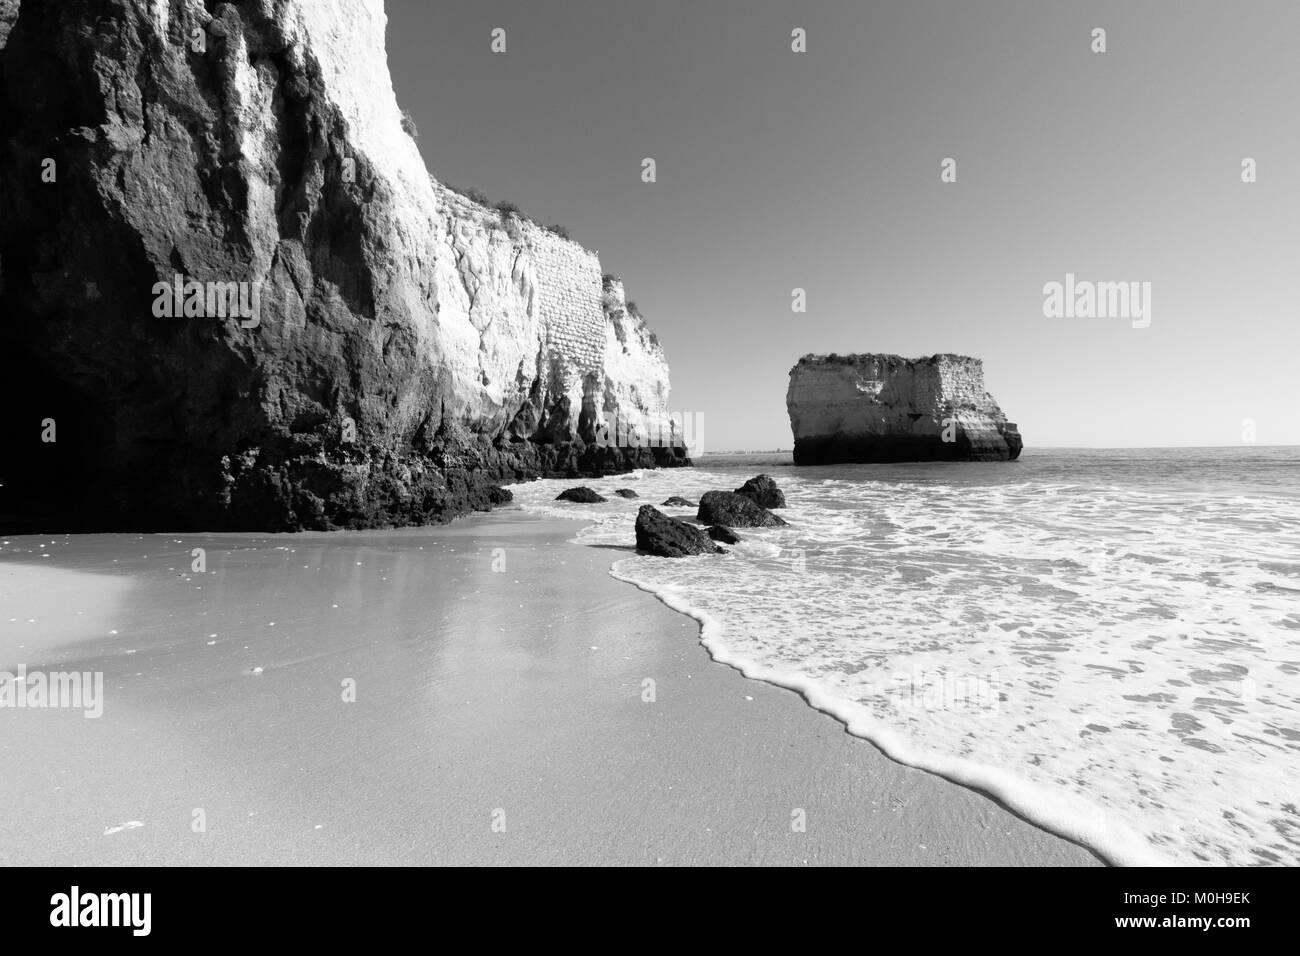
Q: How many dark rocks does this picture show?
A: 7